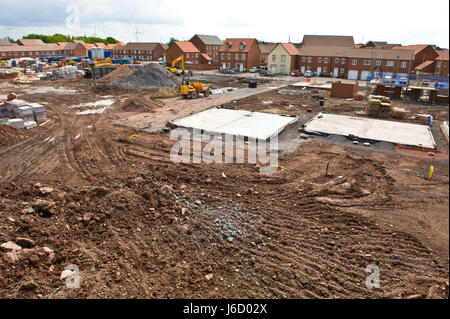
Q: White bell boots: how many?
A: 0